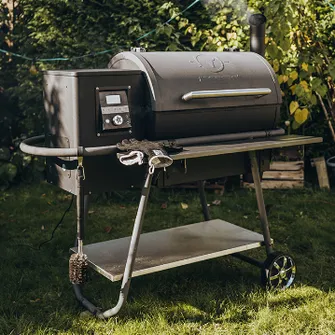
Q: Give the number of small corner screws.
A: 4